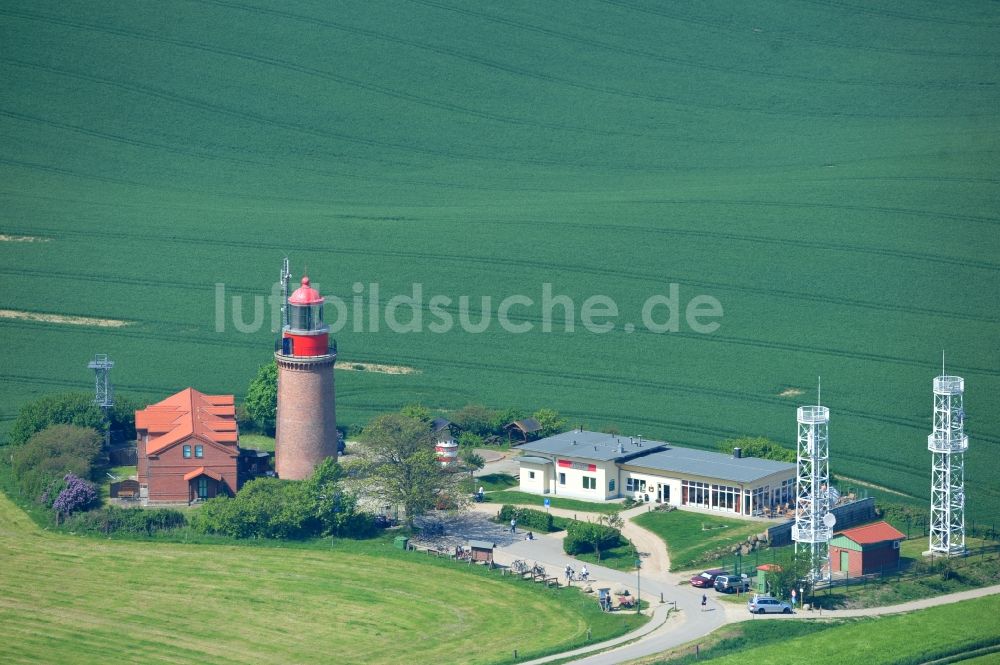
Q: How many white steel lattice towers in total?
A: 2